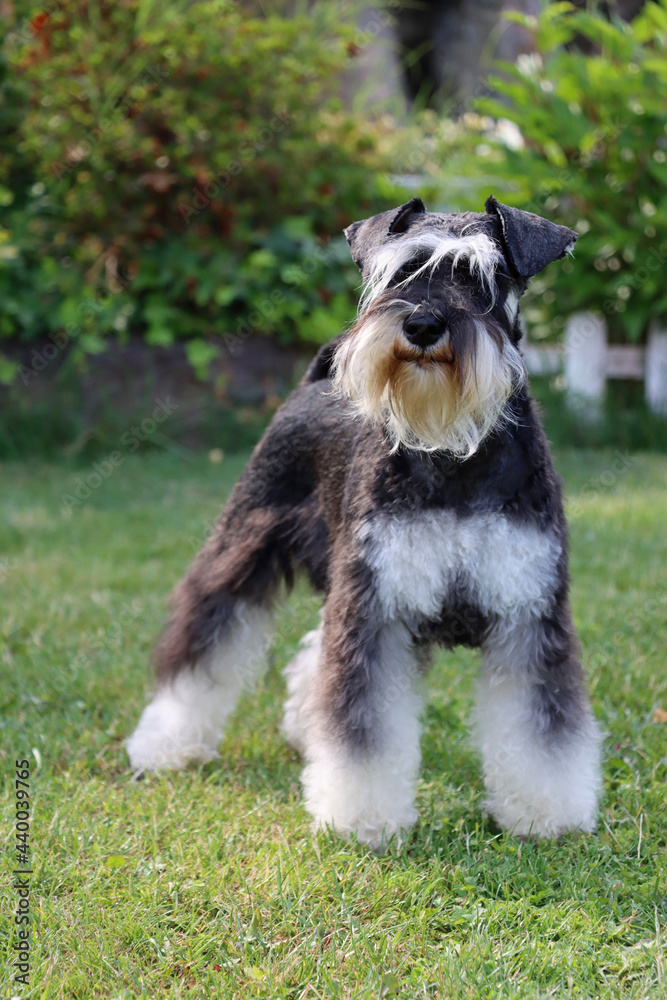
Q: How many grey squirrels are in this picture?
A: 0